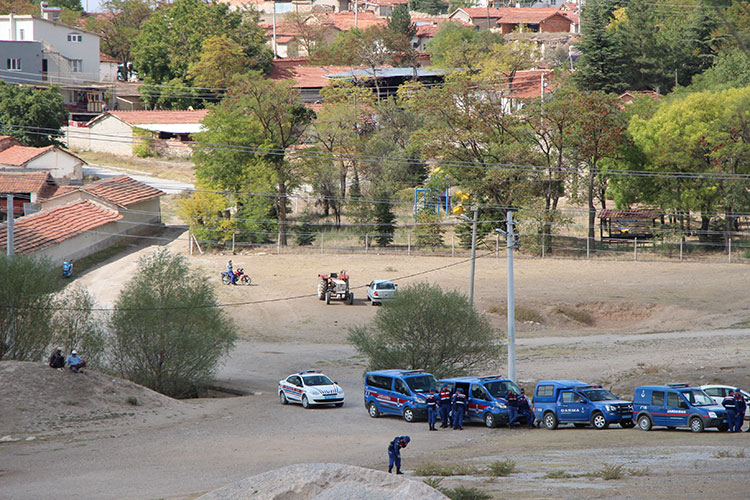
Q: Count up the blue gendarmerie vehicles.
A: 4